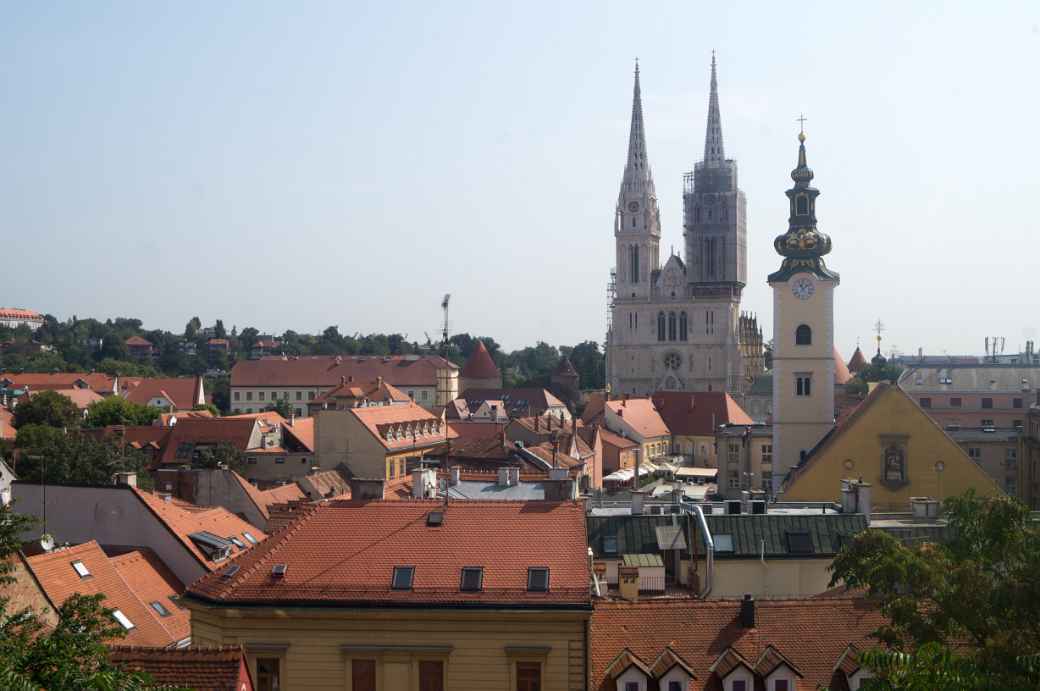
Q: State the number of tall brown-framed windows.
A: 4